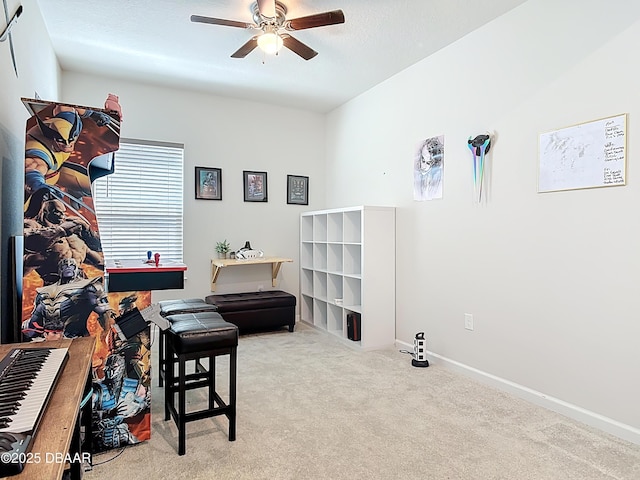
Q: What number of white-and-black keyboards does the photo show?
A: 1